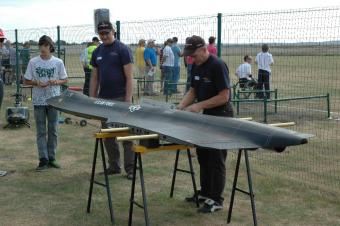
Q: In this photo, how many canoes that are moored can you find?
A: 0